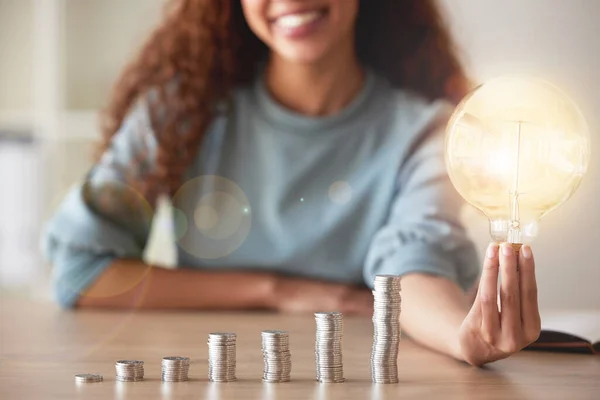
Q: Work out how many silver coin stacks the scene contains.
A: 7